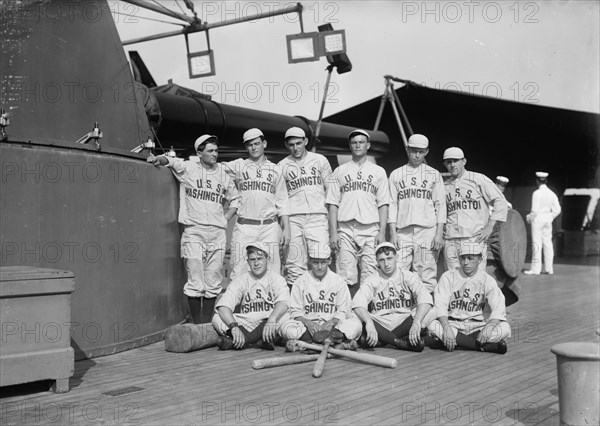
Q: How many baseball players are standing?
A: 6